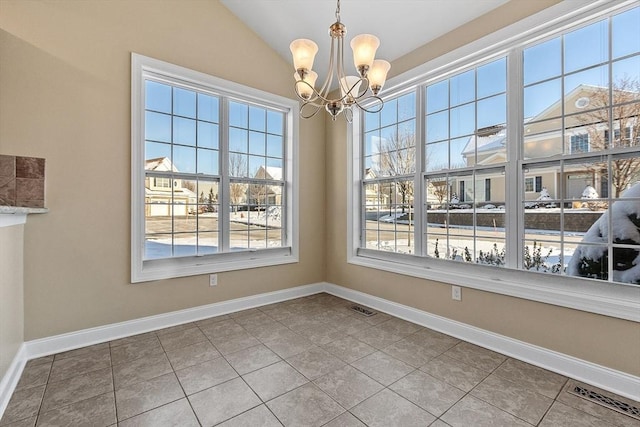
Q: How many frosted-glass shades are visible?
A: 5